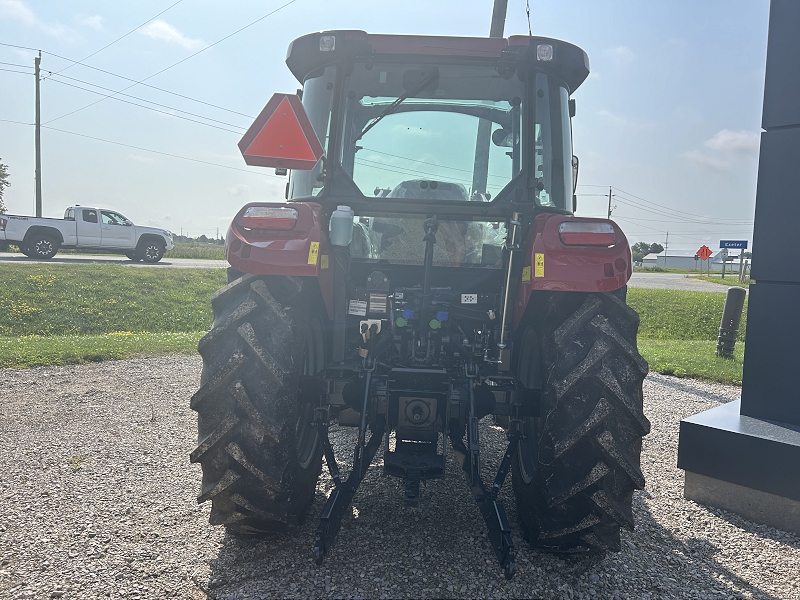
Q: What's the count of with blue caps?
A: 2